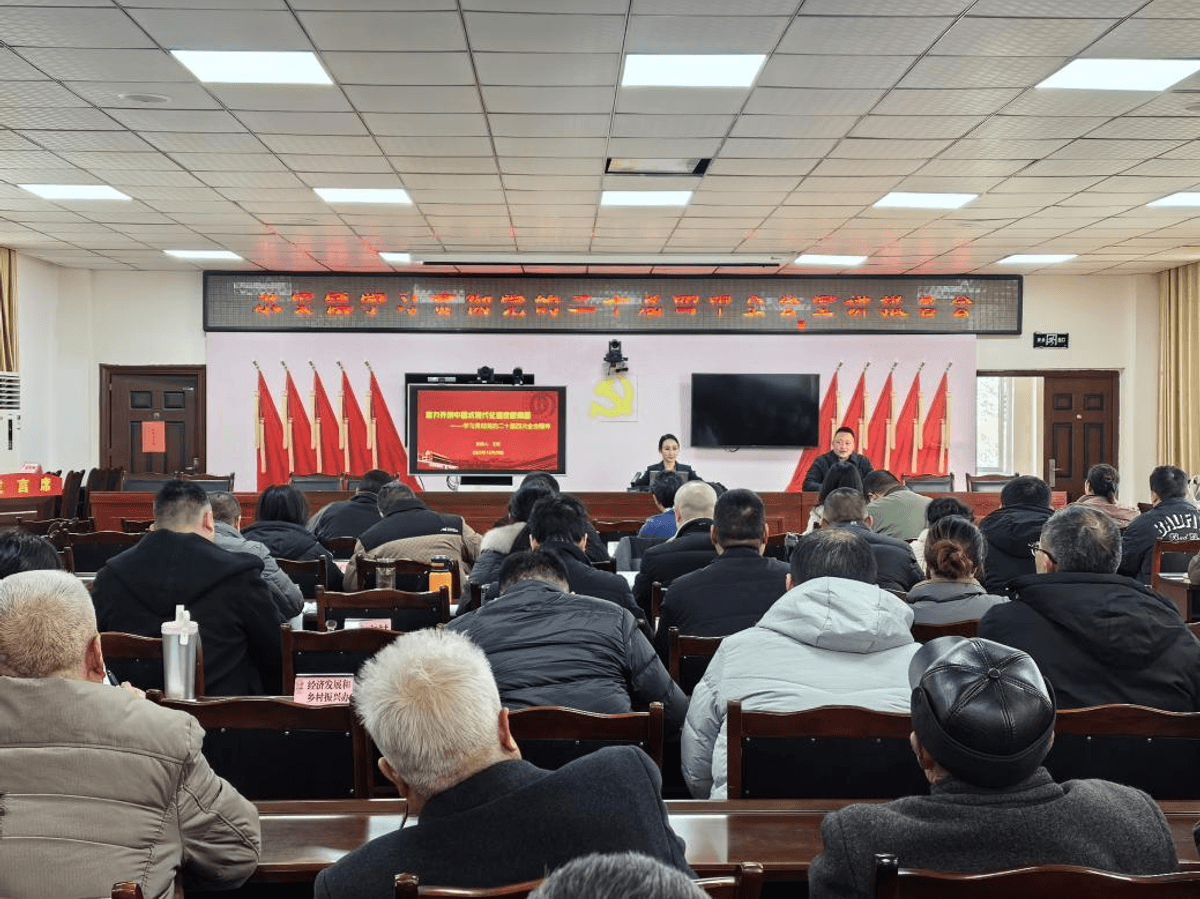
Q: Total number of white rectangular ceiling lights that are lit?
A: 12